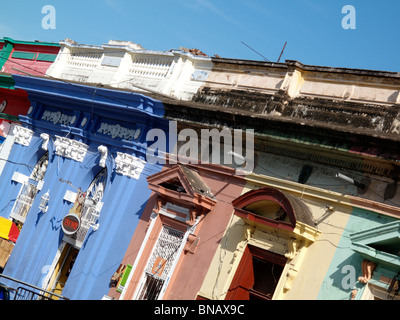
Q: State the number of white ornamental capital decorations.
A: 3